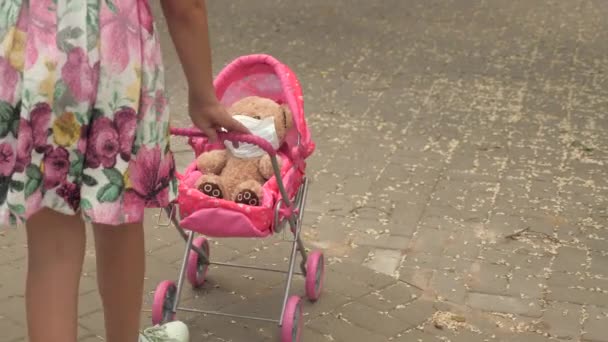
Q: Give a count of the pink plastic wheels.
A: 4